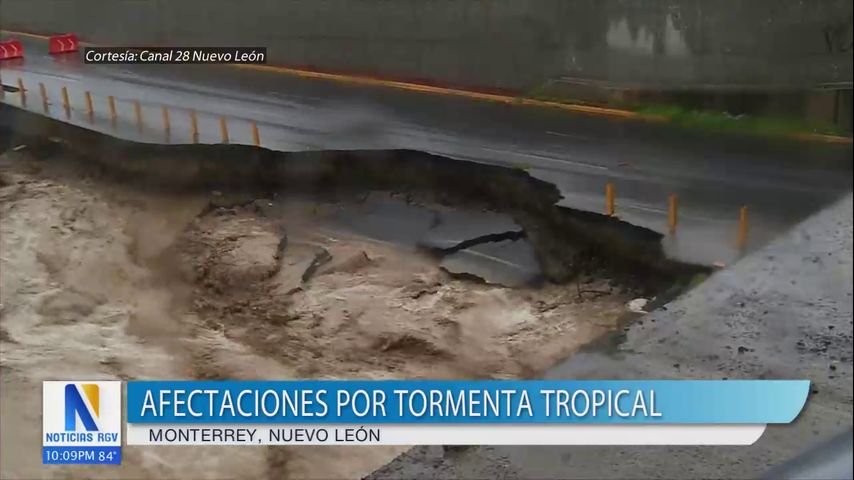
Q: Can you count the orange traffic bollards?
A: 13